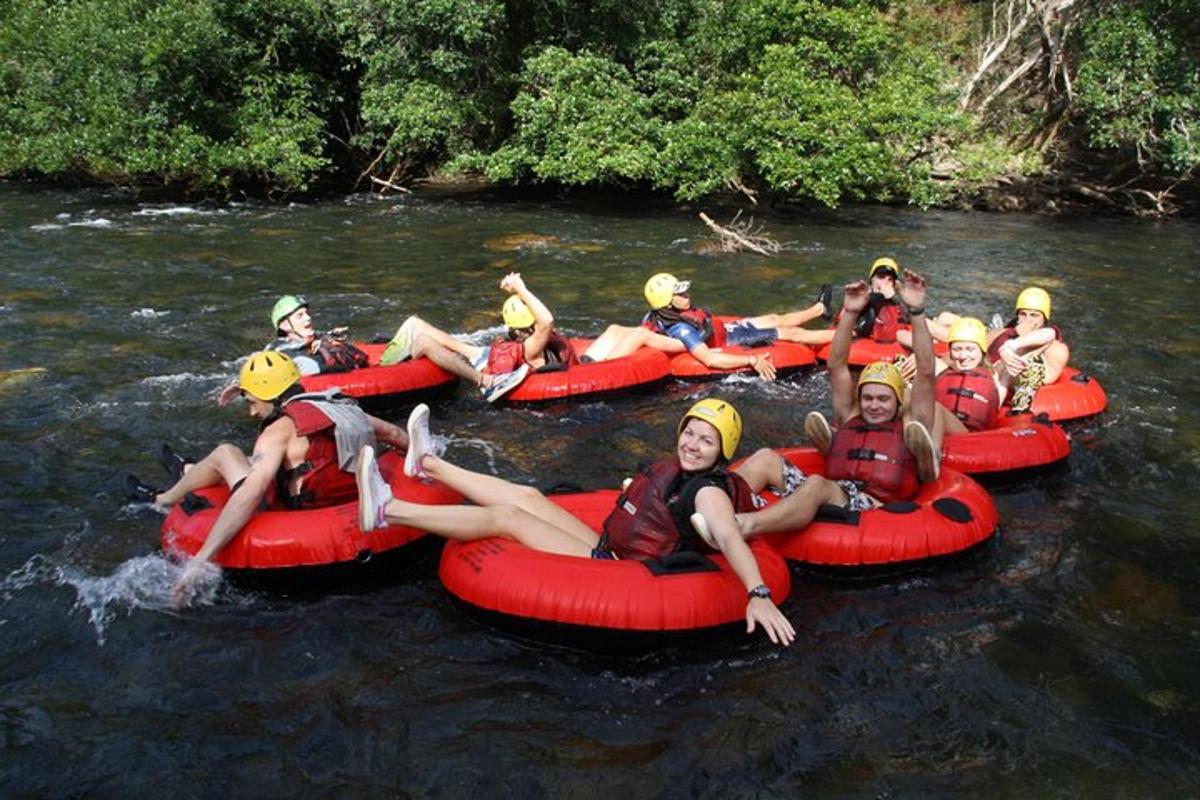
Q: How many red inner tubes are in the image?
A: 9